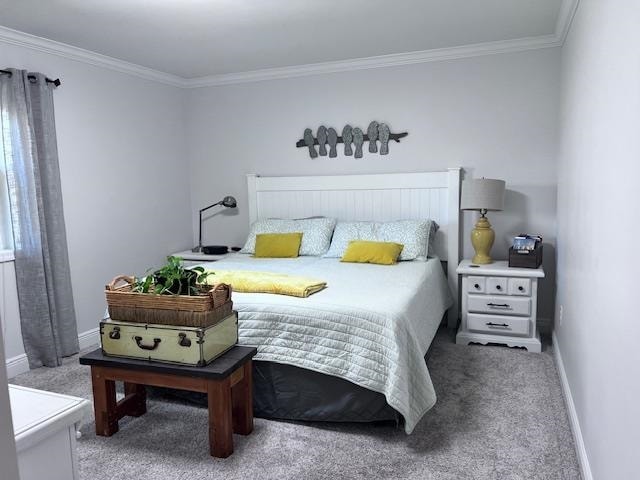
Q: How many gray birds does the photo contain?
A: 7